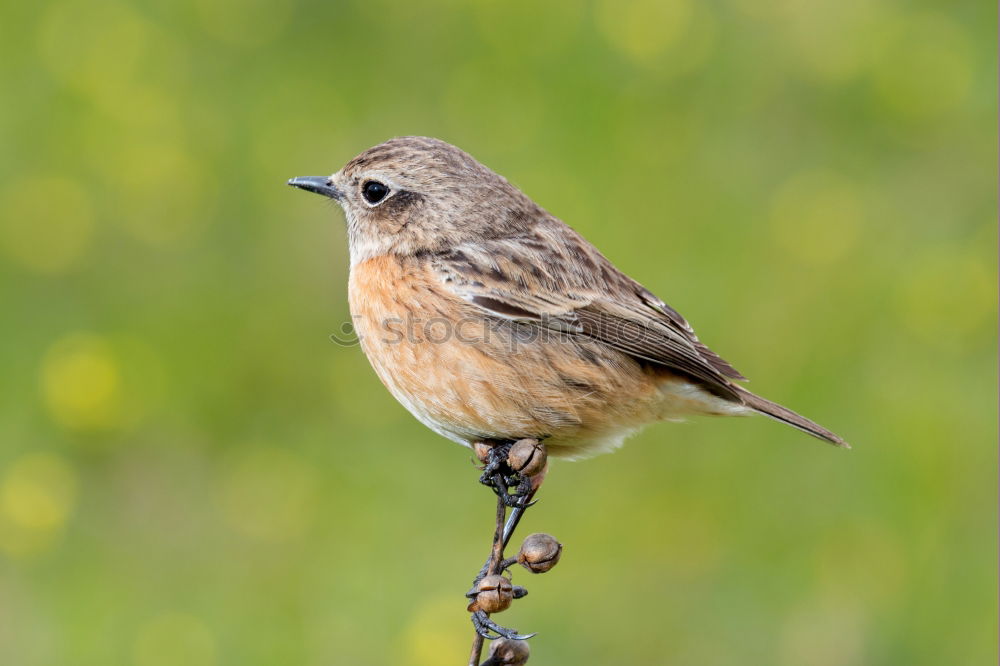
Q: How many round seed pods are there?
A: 5